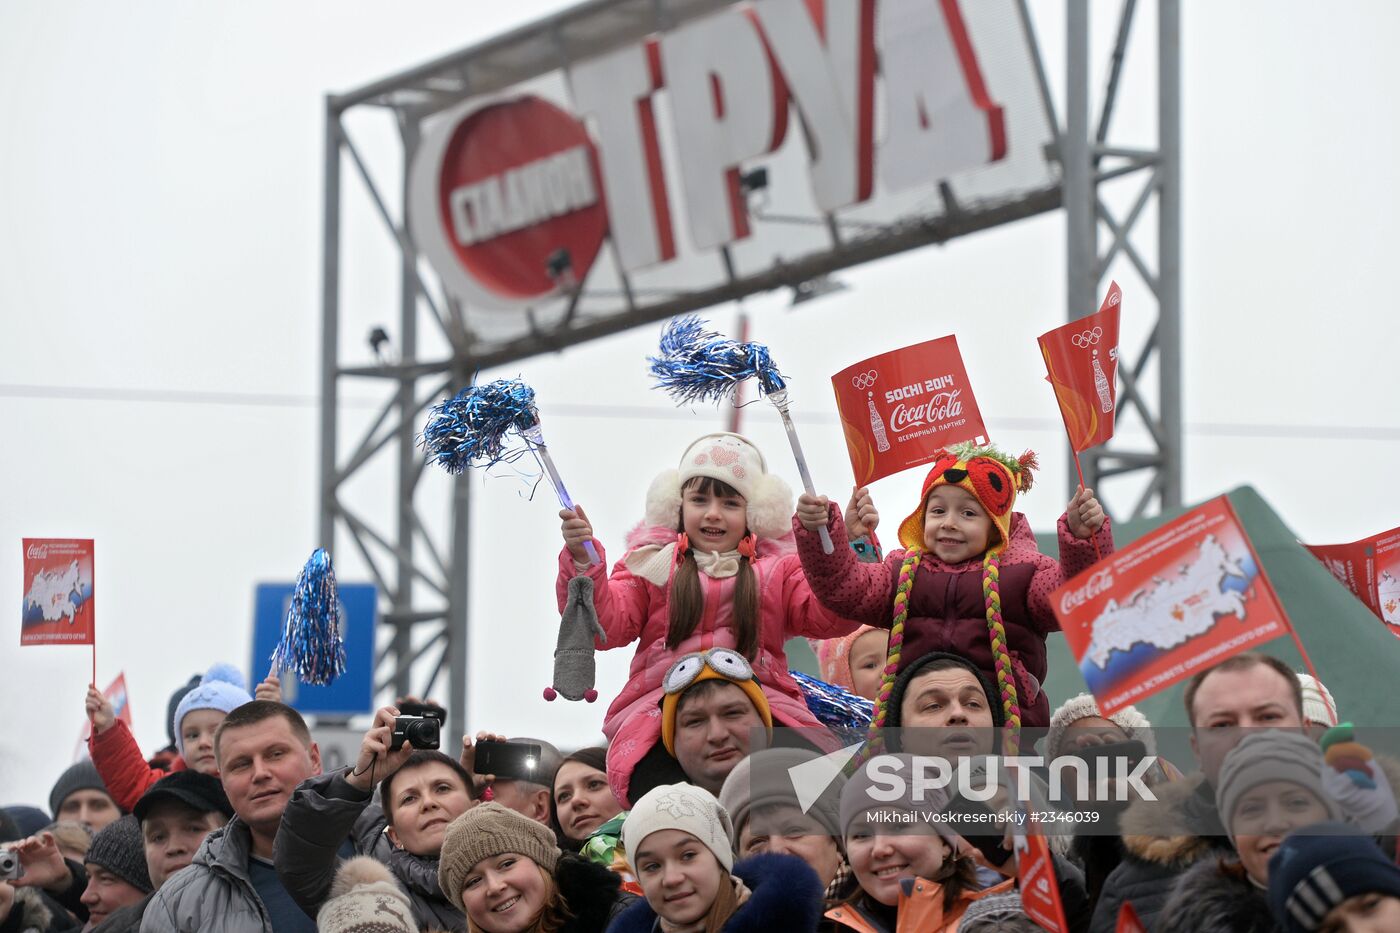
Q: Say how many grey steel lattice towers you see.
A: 2